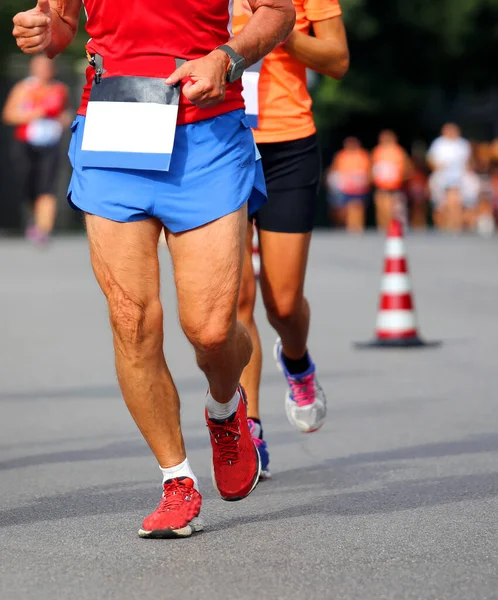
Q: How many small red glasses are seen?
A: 0